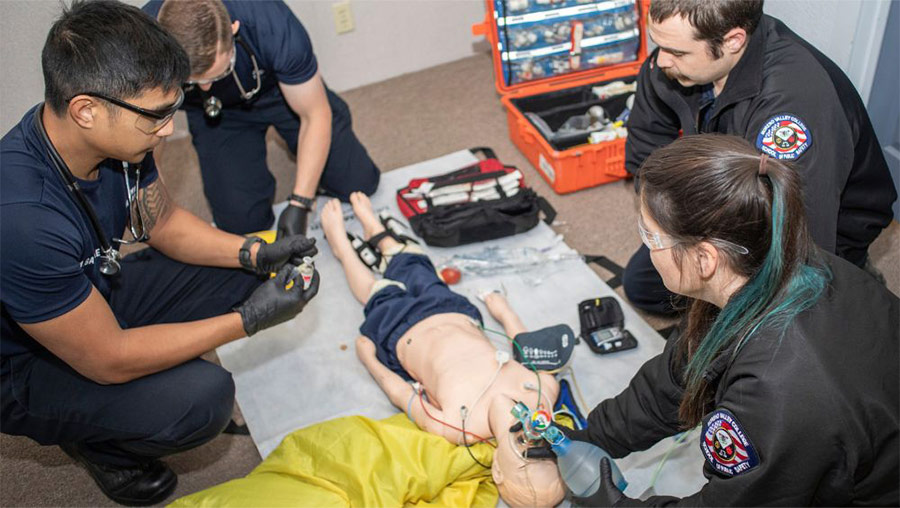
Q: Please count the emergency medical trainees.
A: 4